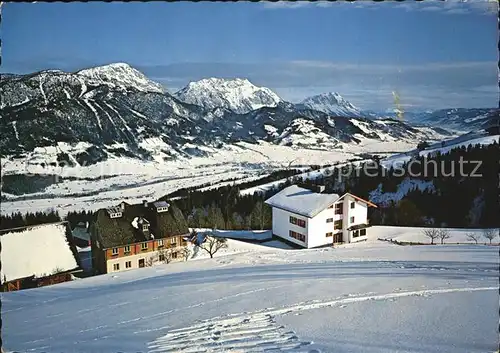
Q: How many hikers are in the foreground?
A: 0